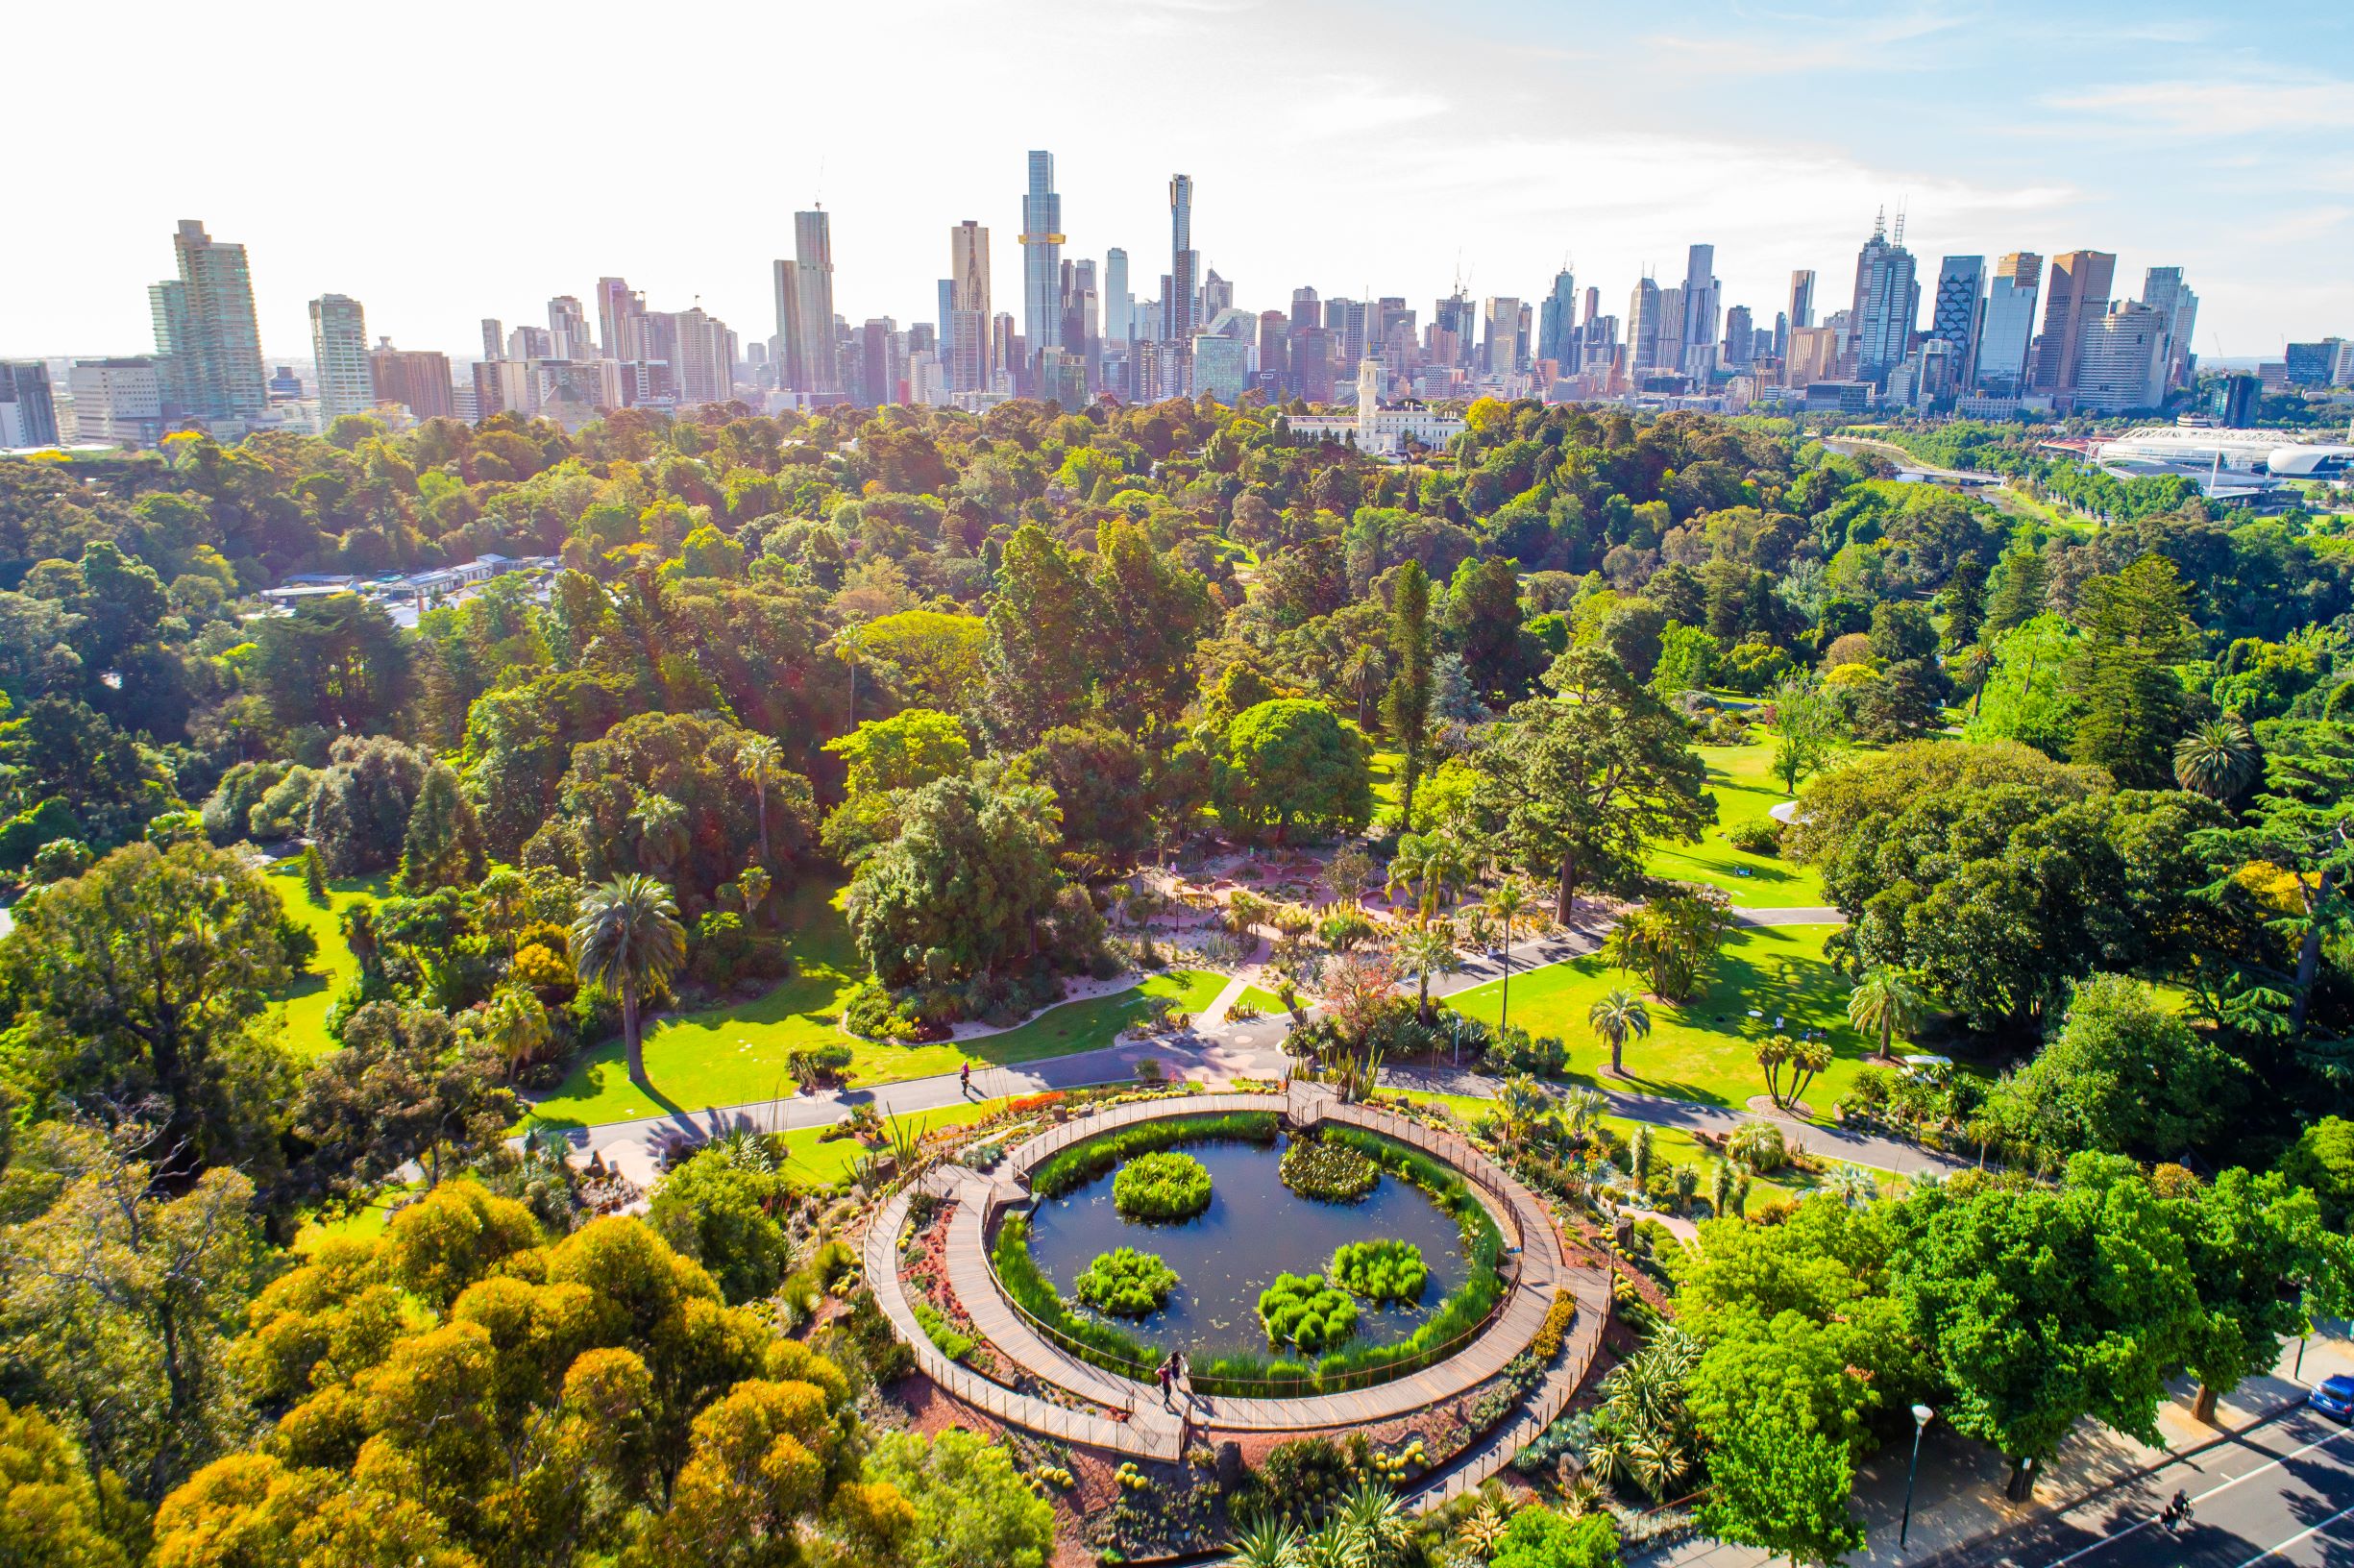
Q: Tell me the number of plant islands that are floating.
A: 5